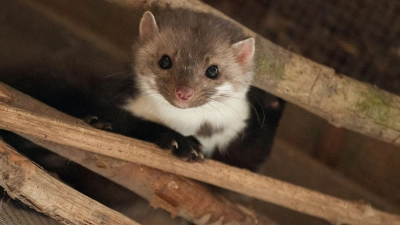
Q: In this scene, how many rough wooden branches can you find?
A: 4